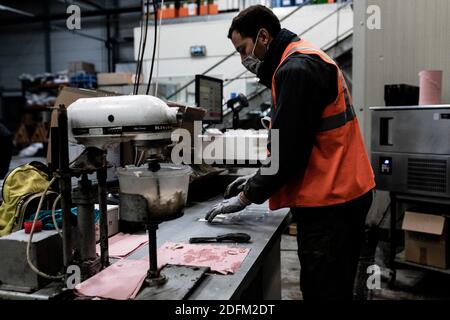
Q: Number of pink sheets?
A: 3